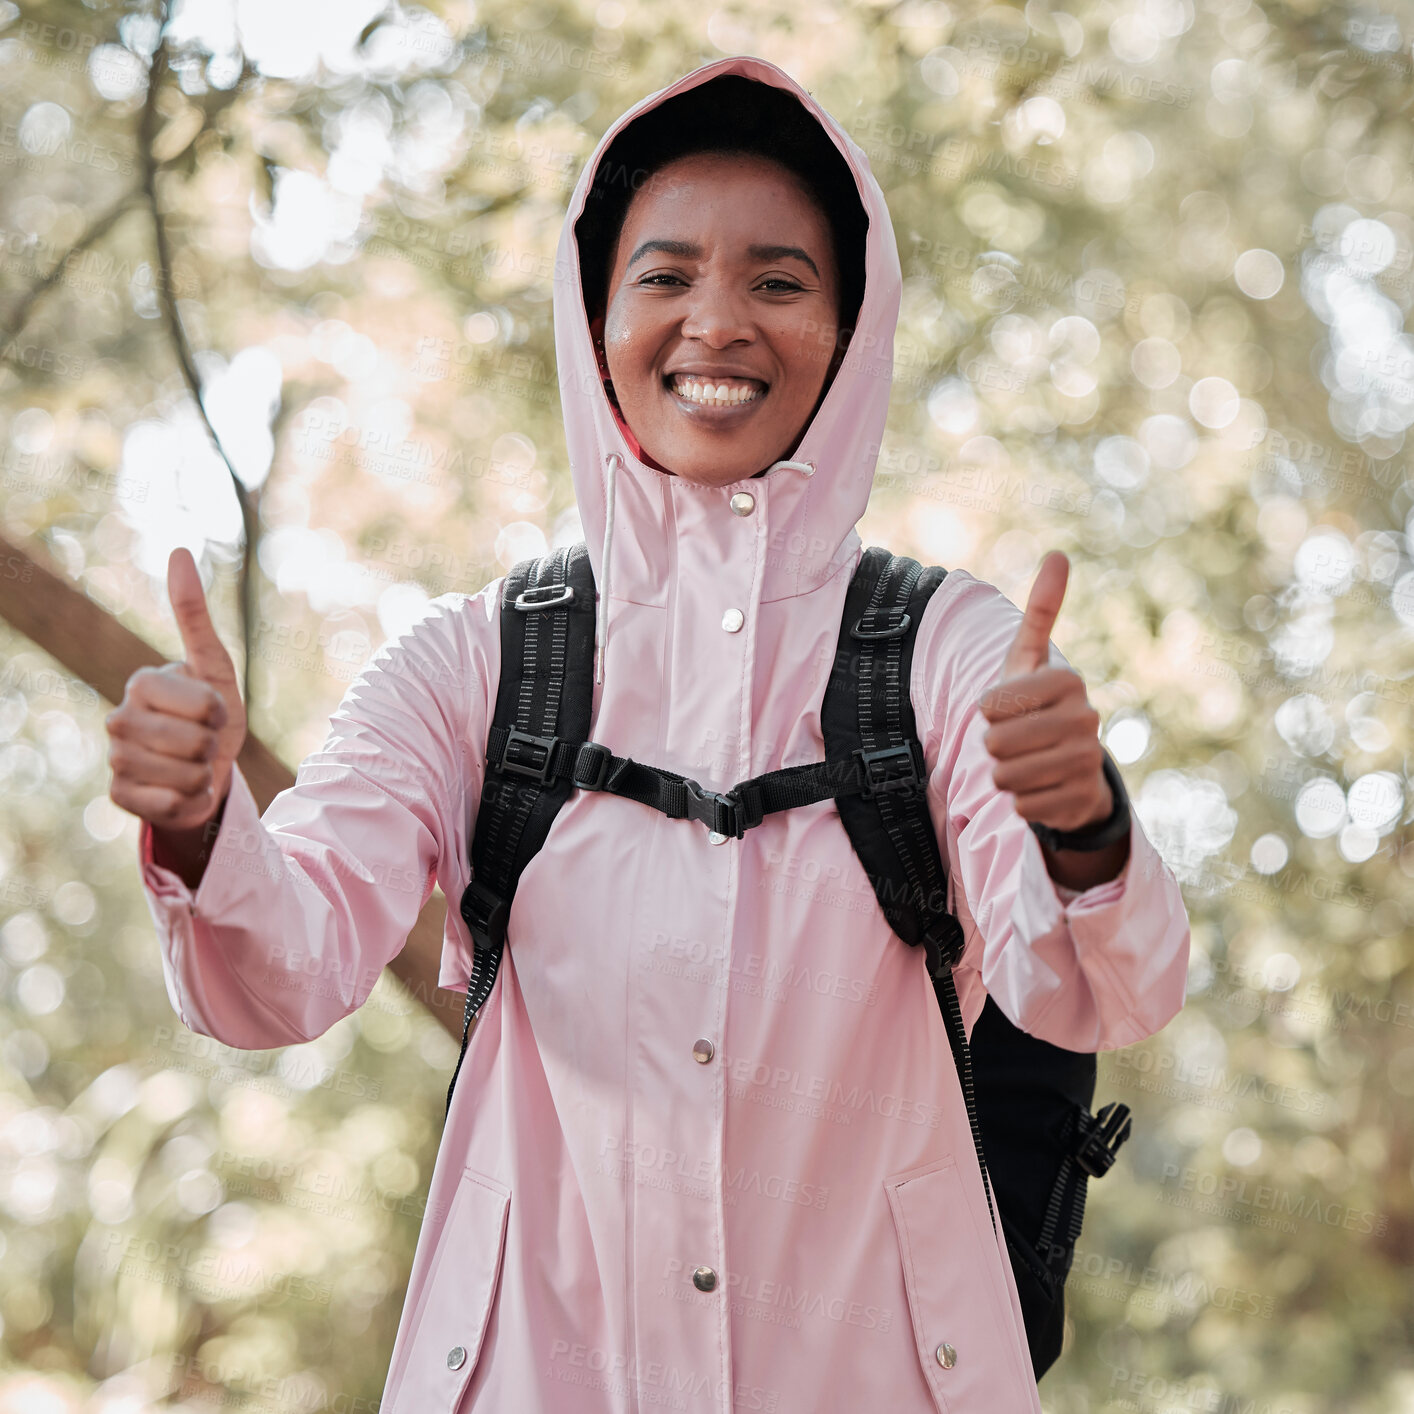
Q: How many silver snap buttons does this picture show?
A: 7